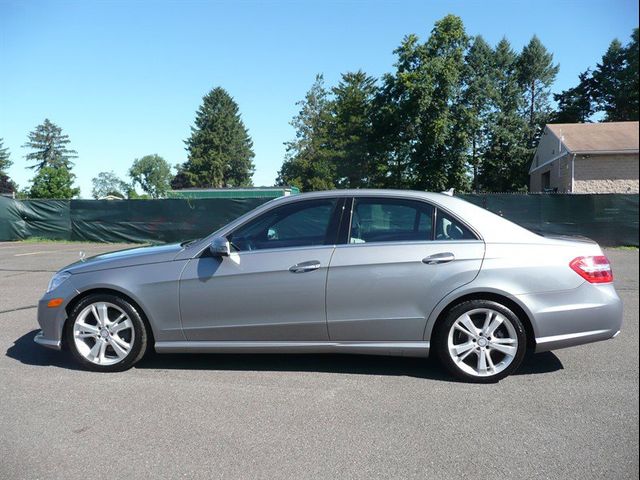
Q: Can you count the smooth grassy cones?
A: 0